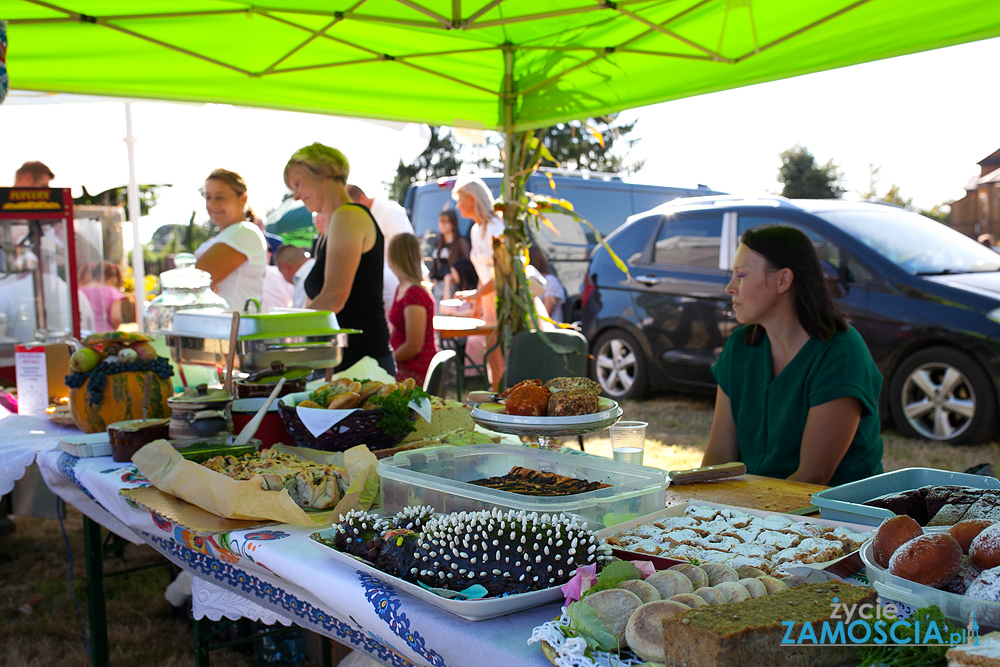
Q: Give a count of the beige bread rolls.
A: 13